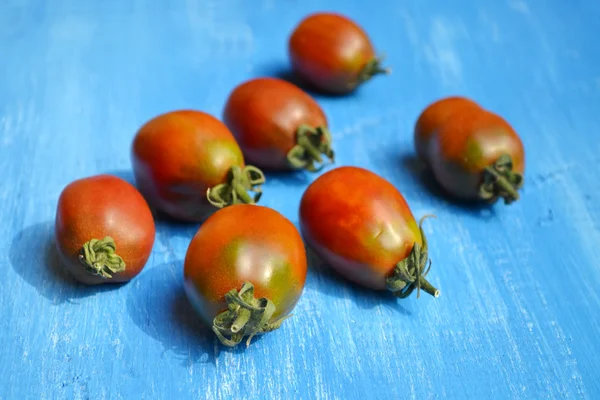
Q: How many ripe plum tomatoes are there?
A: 7